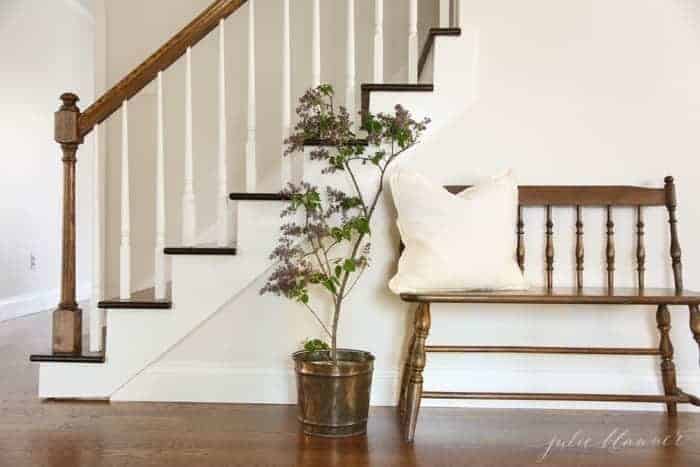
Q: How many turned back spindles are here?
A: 5